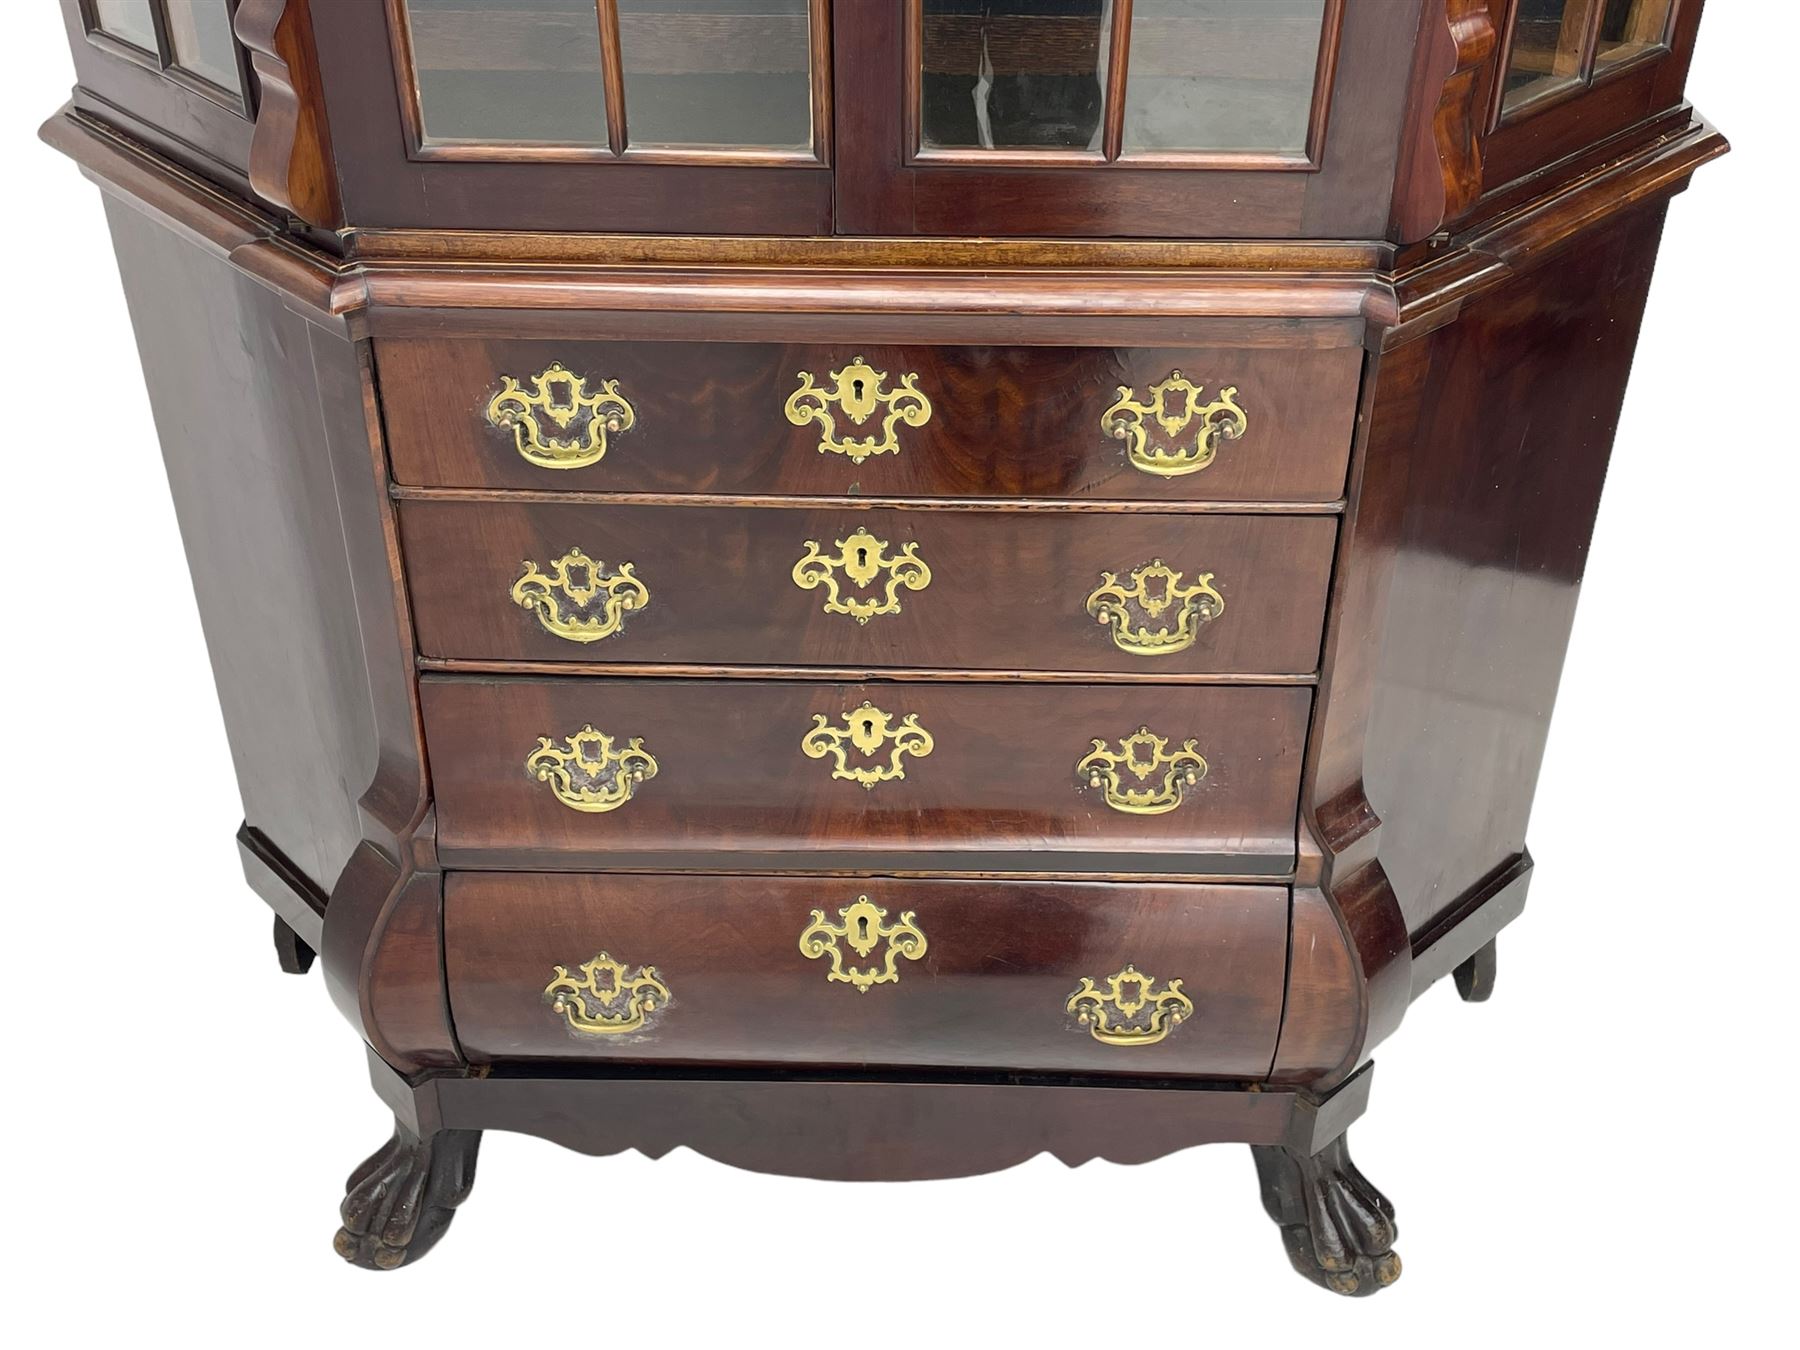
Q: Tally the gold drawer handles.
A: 8